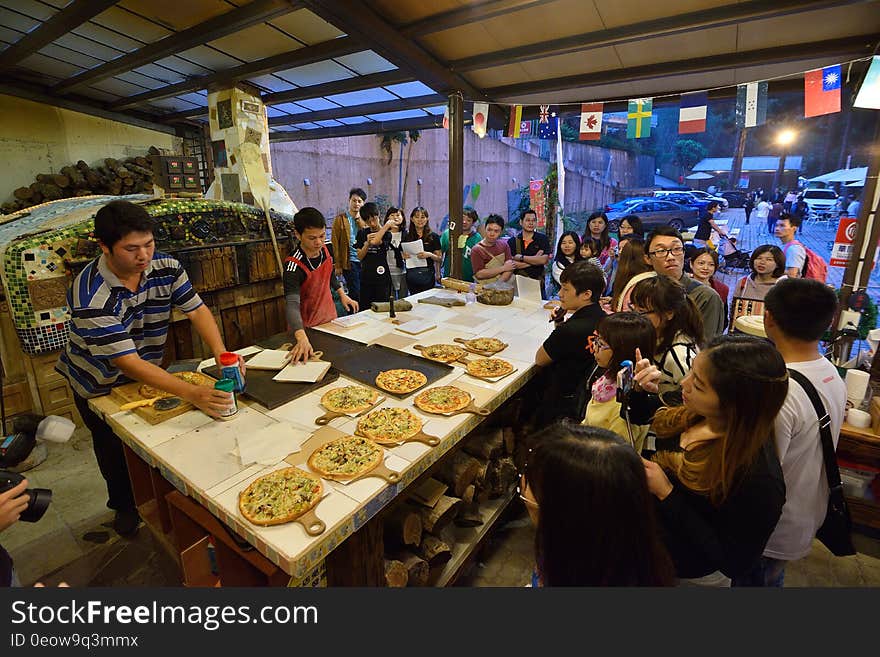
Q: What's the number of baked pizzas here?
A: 10